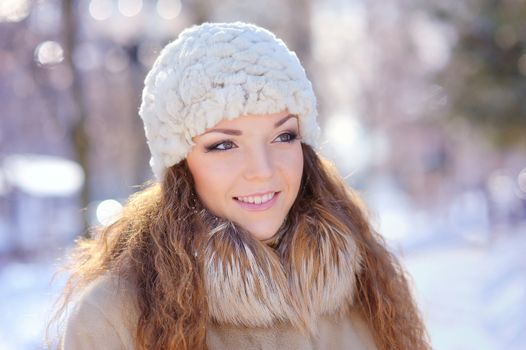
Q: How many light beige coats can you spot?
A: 1